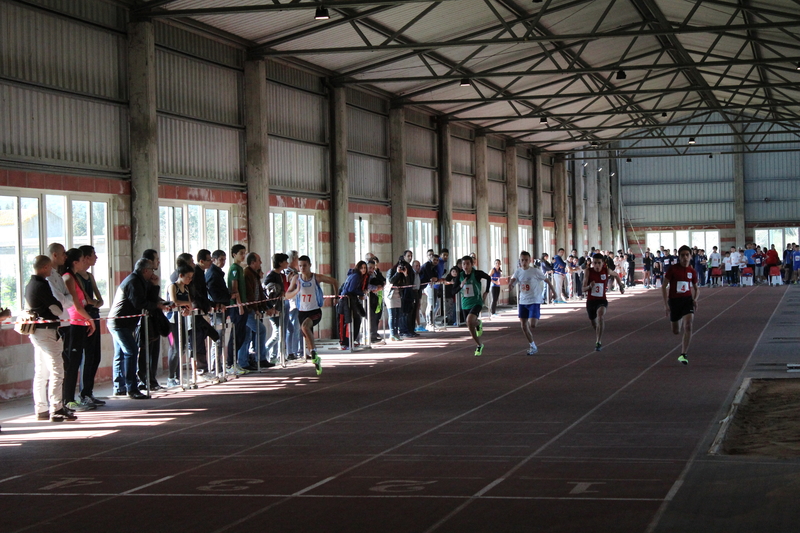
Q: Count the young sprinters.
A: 5